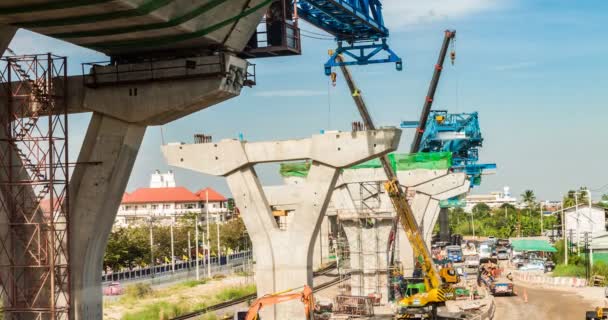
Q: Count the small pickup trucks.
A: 1